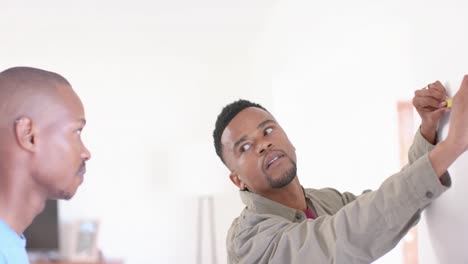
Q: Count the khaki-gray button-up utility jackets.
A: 1